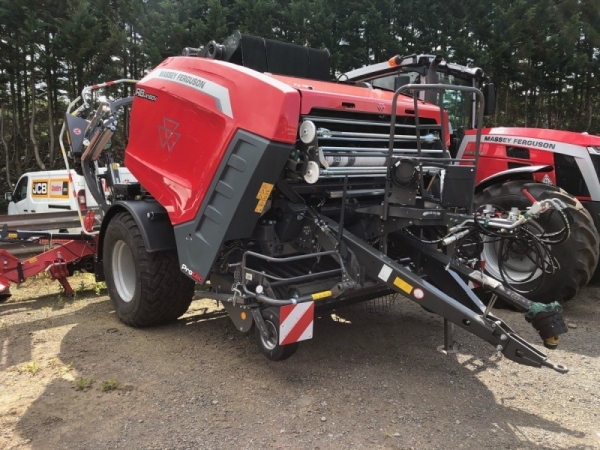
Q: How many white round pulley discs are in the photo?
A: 2